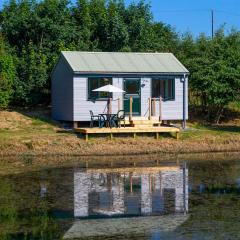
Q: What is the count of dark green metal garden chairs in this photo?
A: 2